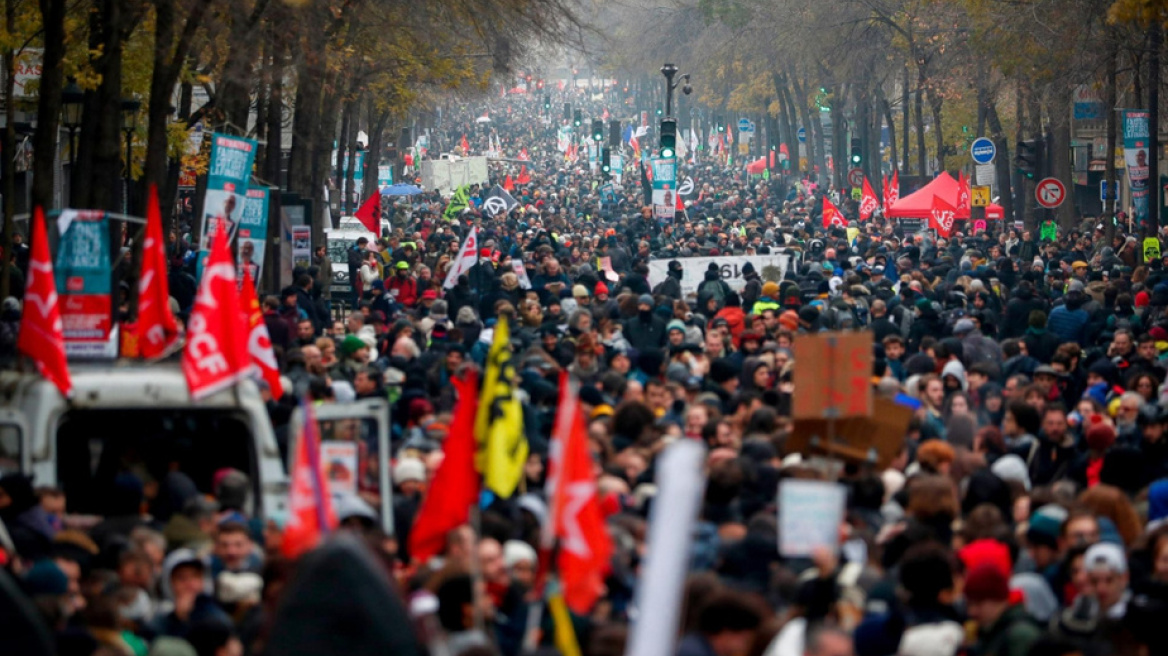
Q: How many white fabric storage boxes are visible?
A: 0